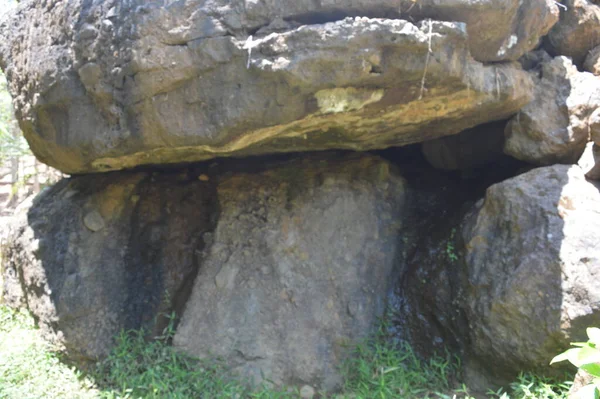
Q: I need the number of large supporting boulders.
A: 3